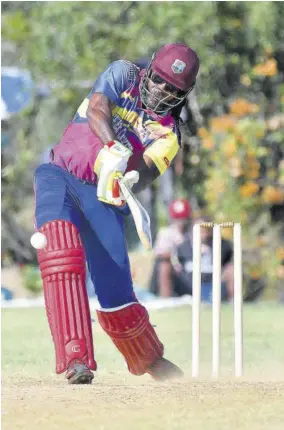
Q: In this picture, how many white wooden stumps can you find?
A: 3